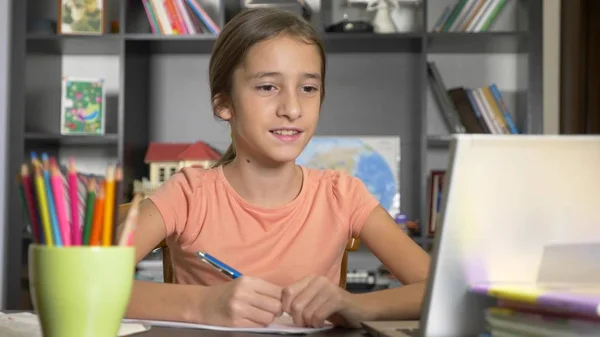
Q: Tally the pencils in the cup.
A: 12